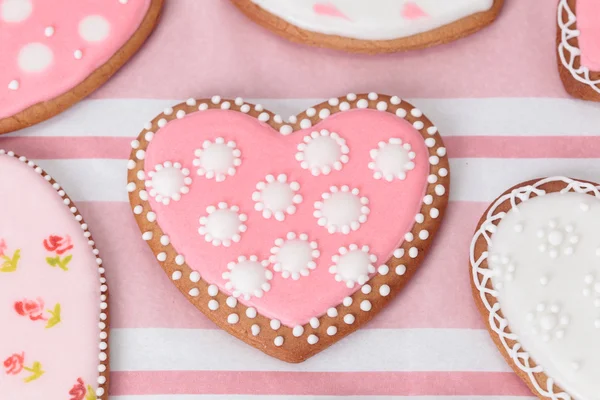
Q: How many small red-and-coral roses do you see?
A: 5